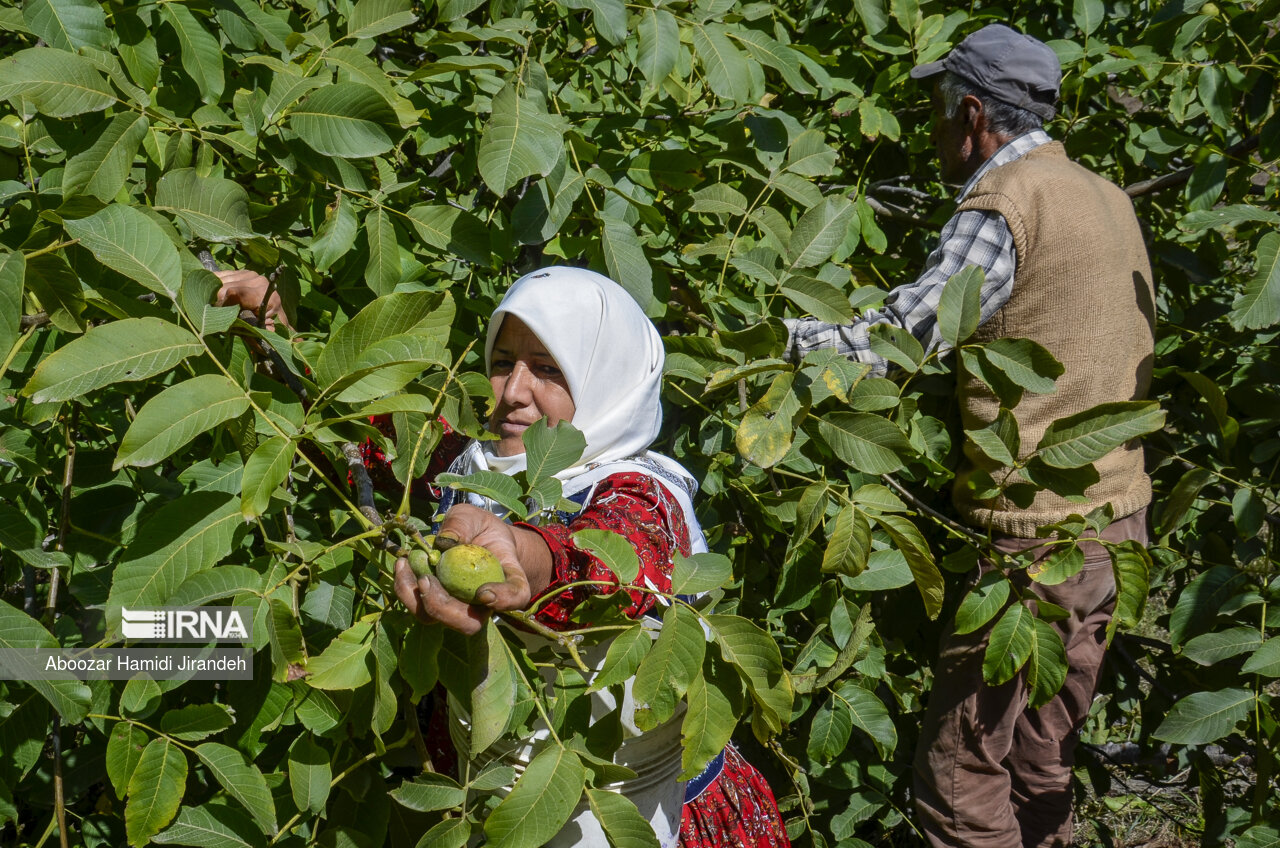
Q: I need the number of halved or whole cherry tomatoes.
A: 0